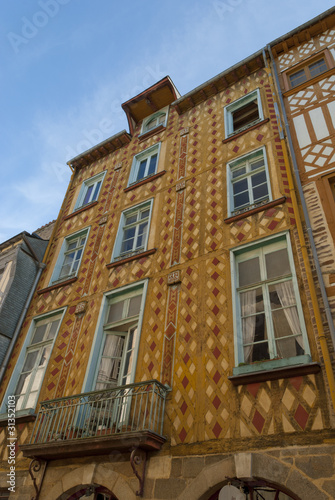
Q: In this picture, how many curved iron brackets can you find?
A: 2